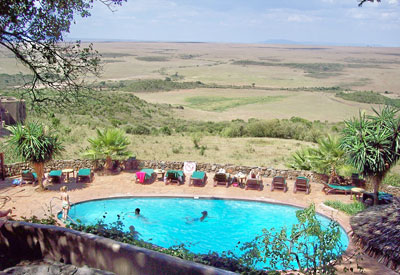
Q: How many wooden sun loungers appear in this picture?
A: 12